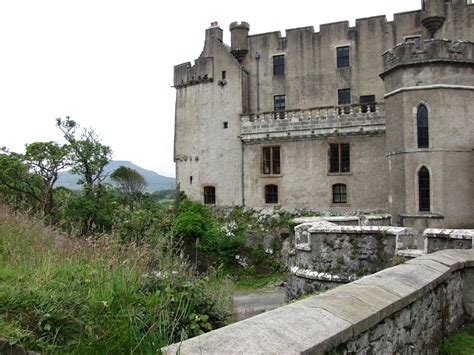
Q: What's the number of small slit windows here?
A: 3